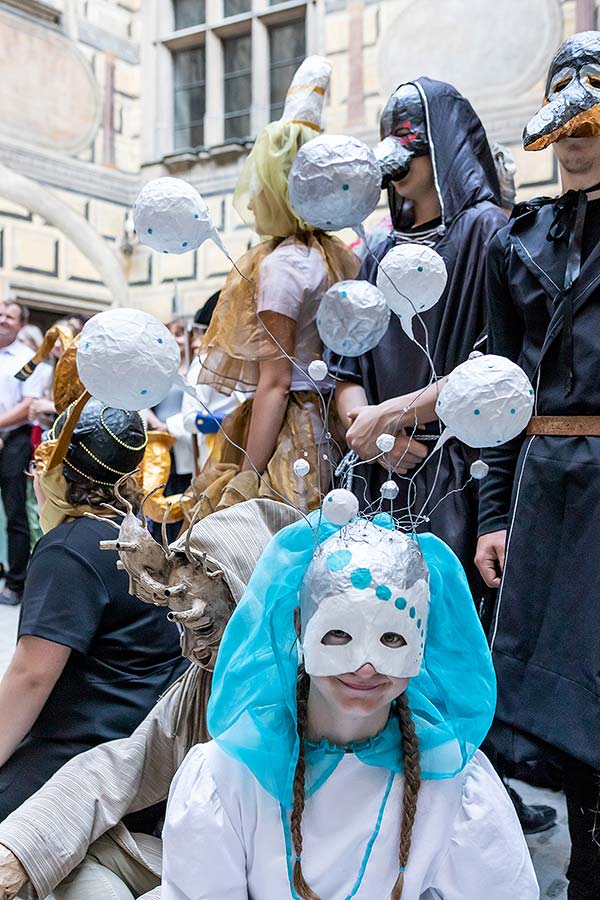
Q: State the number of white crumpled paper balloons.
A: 6